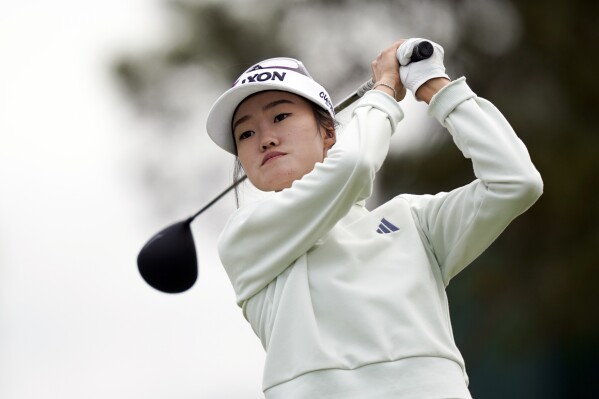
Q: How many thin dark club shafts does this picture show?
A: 1